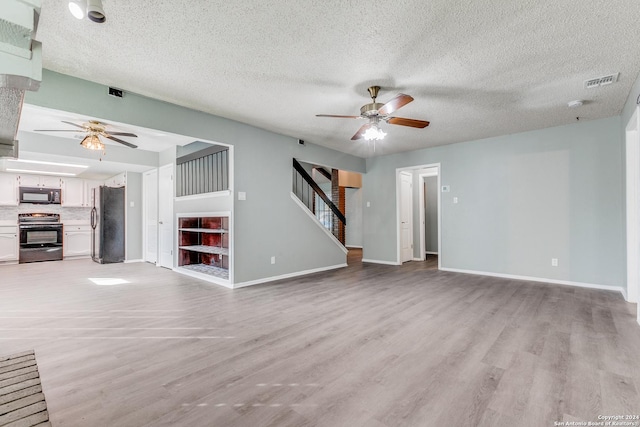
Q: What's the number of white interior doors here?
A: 3